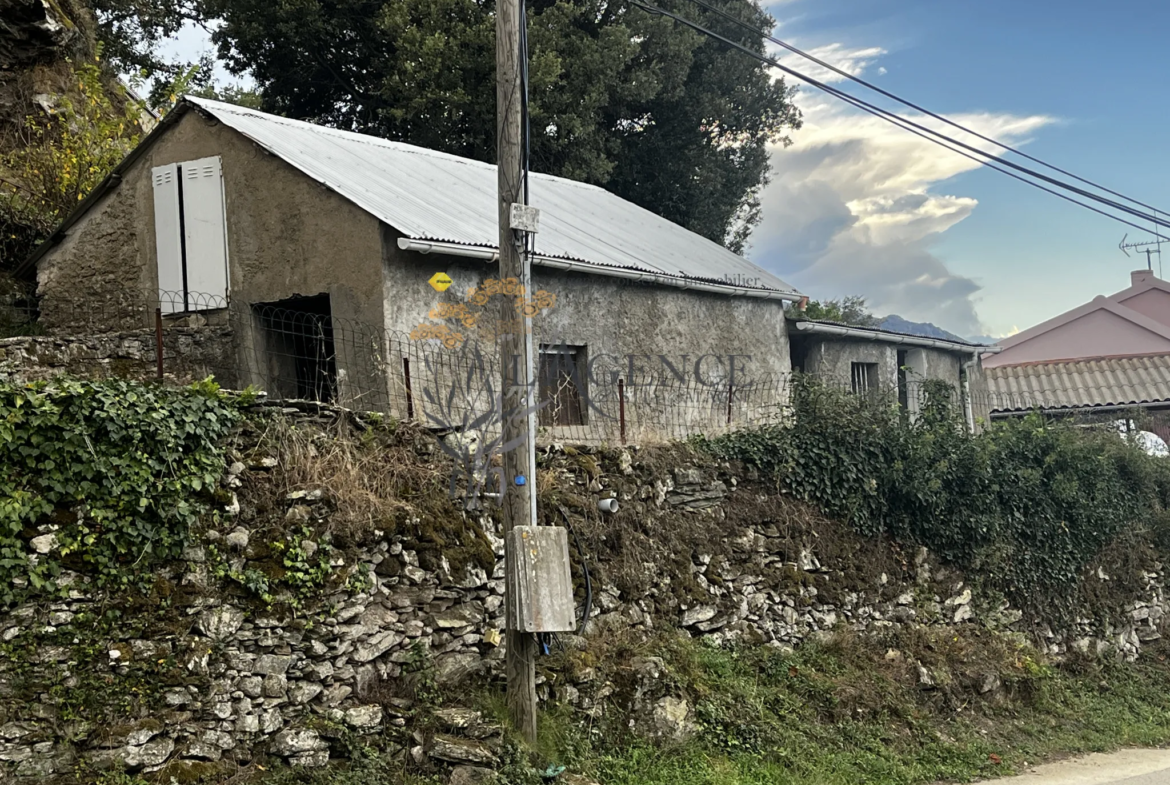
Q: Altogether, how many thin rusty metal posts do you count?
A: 4